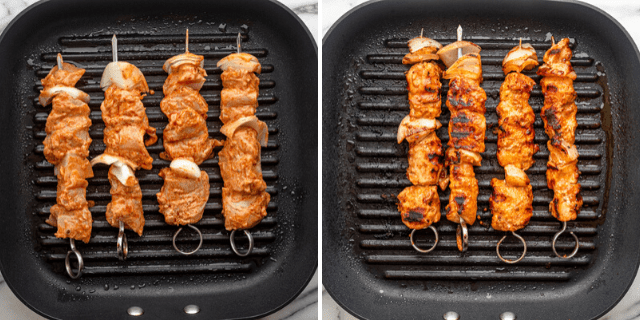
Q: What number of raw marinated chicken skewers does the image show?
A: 4